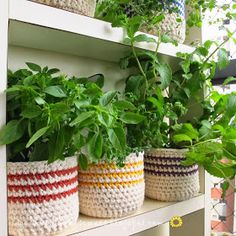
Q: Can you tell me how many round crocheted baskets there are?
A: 5